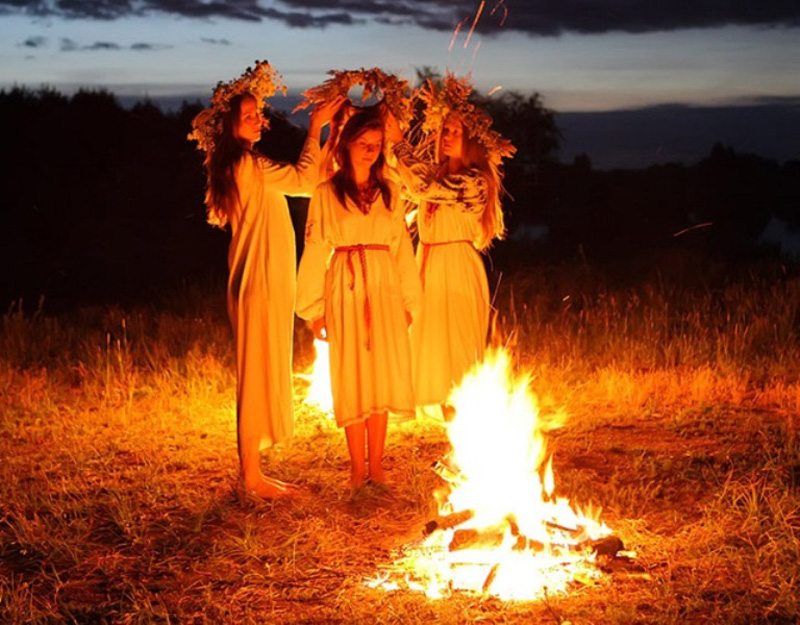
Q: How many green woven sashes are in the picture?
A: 0